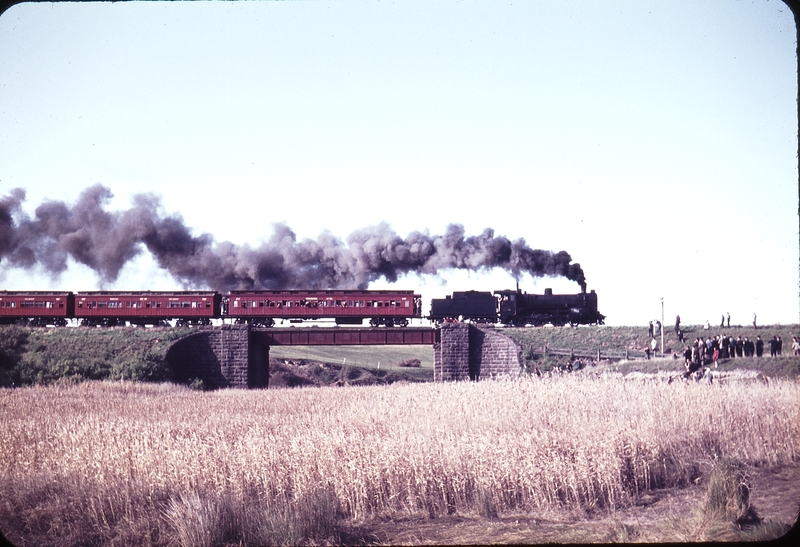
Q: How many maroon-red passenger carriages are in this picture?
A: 3